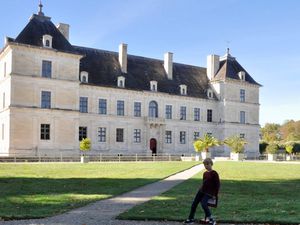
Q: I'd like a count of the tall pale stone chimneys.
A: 4